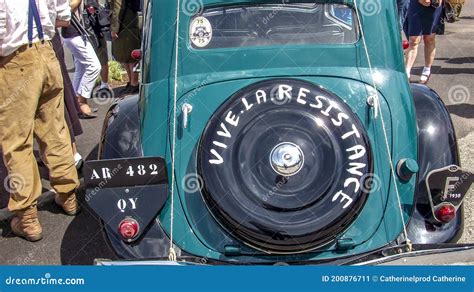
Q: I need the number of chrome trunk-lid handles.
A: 2